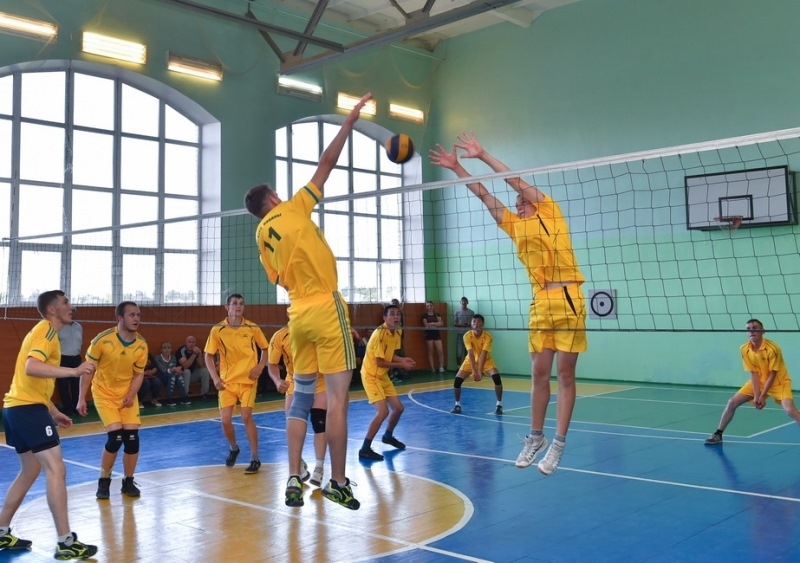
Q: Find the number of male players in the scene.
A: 9